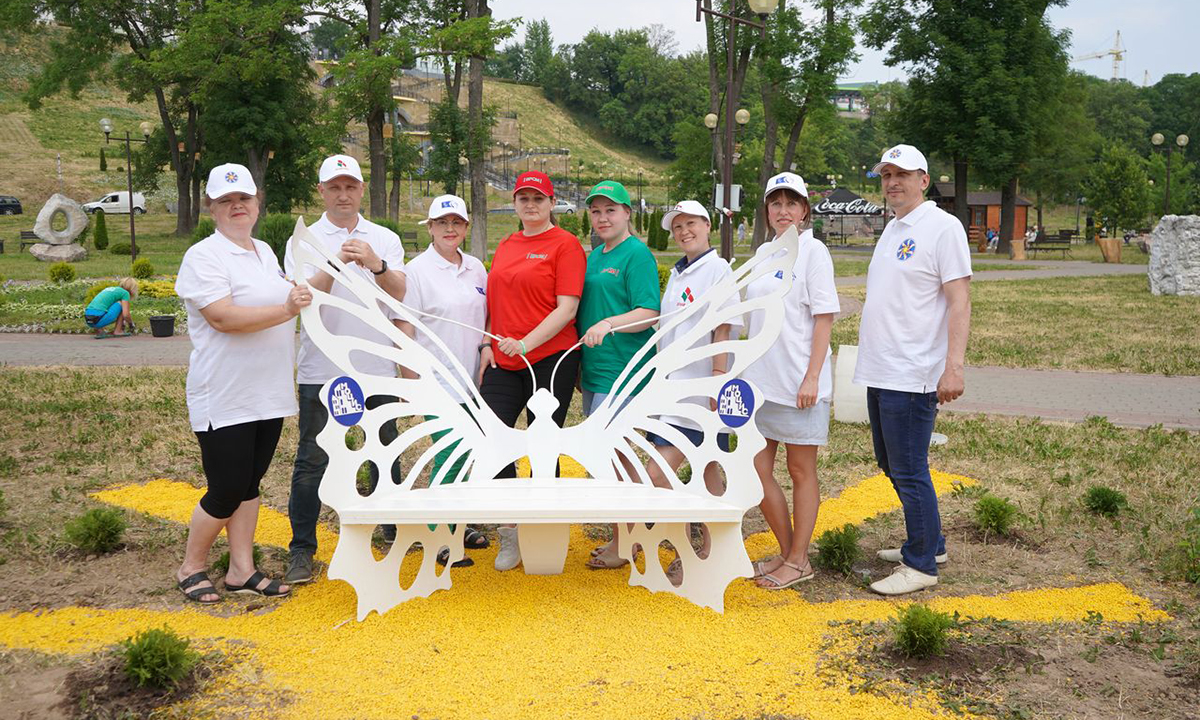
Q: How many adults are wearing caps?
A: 8